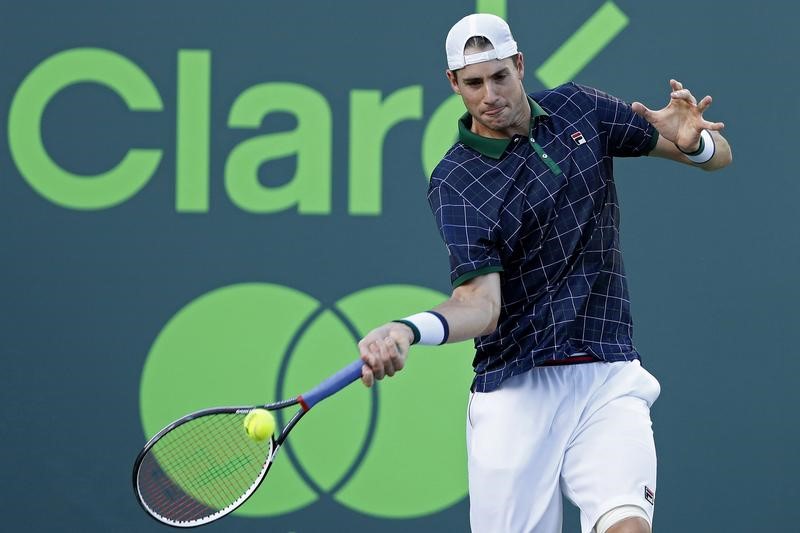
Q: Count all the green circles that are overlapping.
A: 2